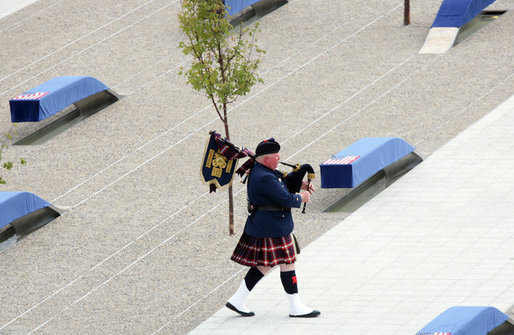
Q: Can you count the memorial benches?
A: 6